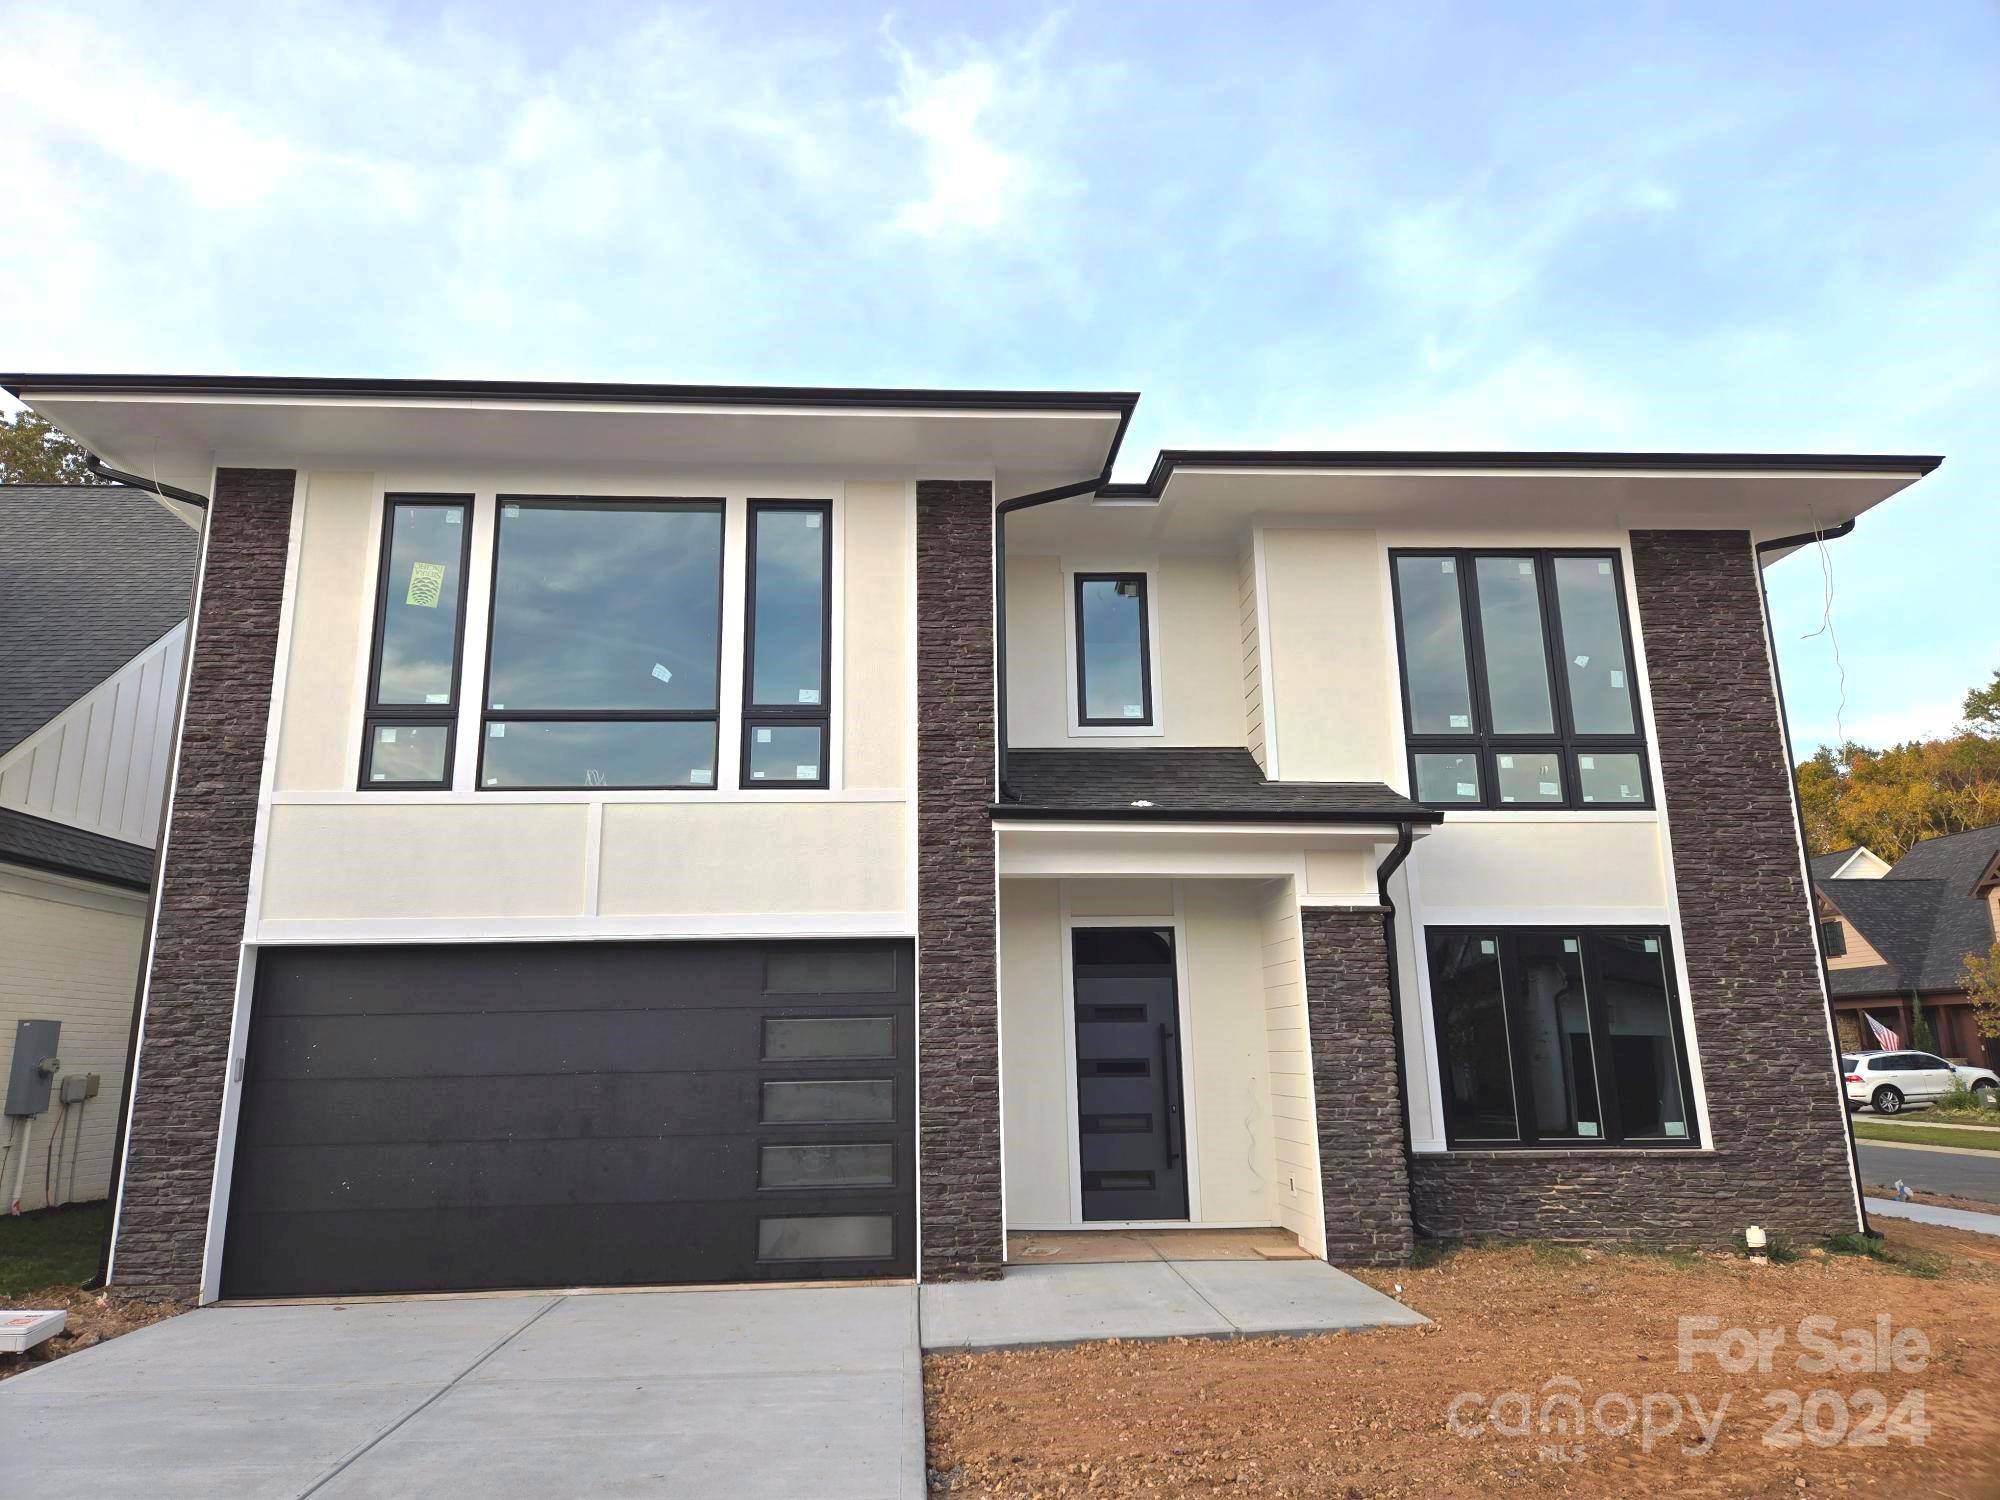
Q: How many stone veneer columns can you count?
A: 4